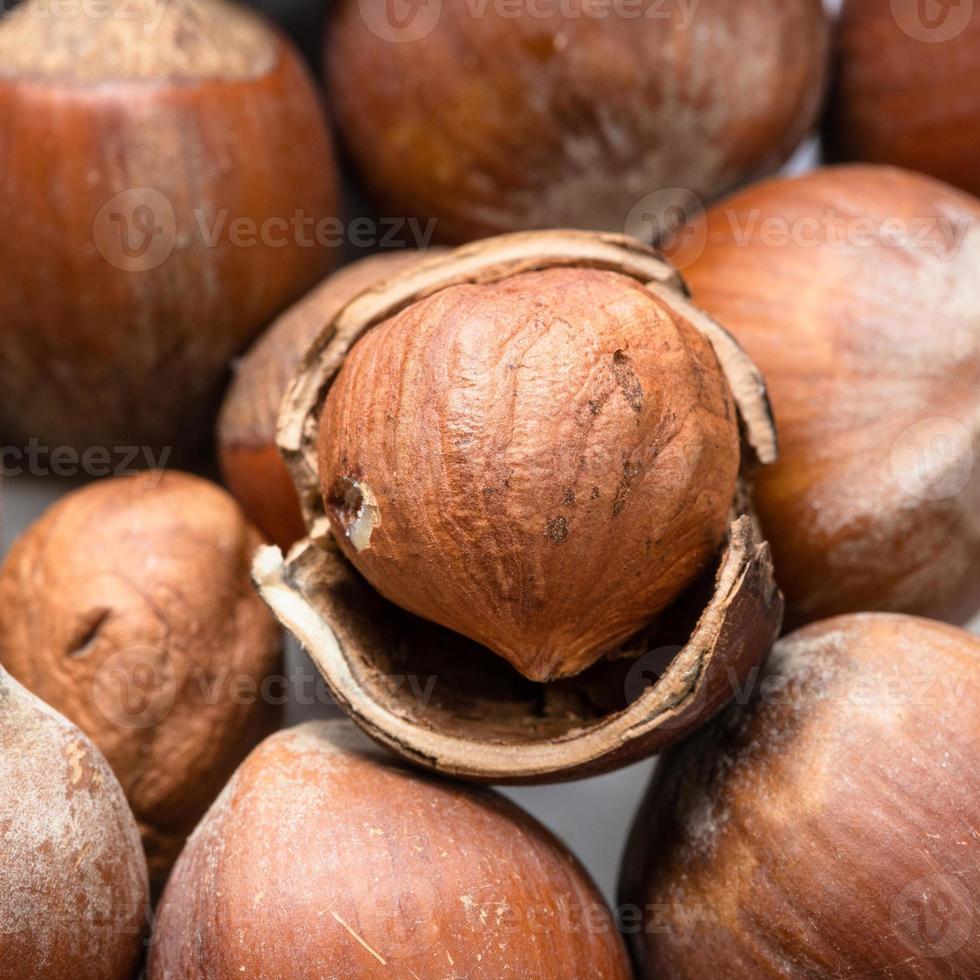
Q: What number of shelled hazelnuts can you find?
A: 2